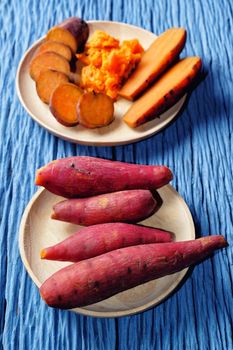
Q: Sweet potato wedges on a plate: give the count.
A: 2